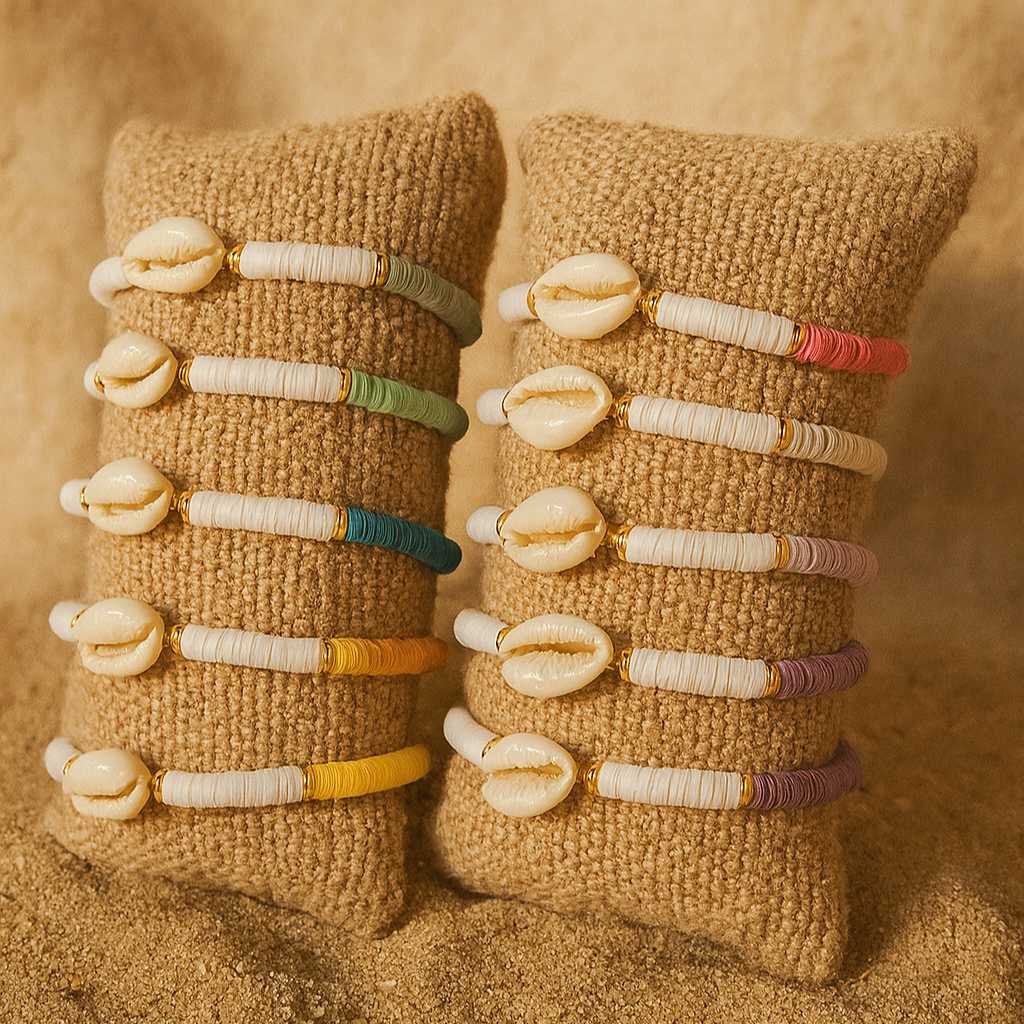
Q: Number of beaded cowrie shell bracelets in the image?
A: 10